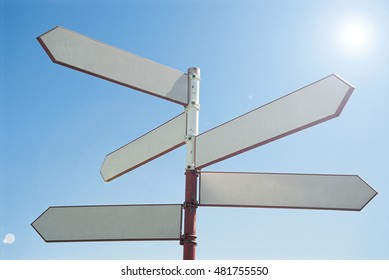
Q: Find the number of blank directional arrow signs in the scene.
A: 5